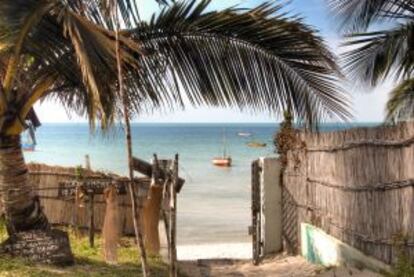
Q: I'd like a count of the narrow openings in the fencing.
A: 1